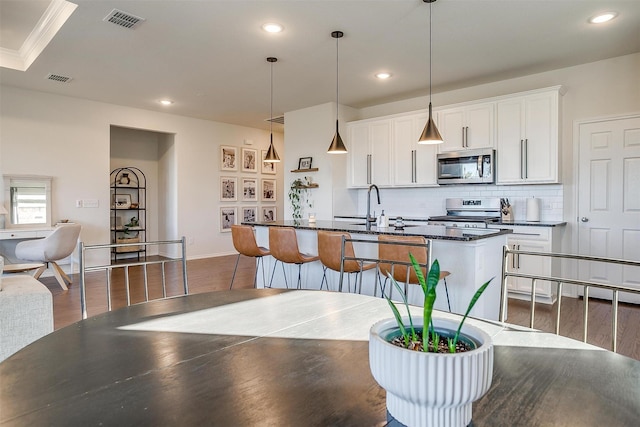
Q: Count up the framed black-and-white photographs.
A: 9